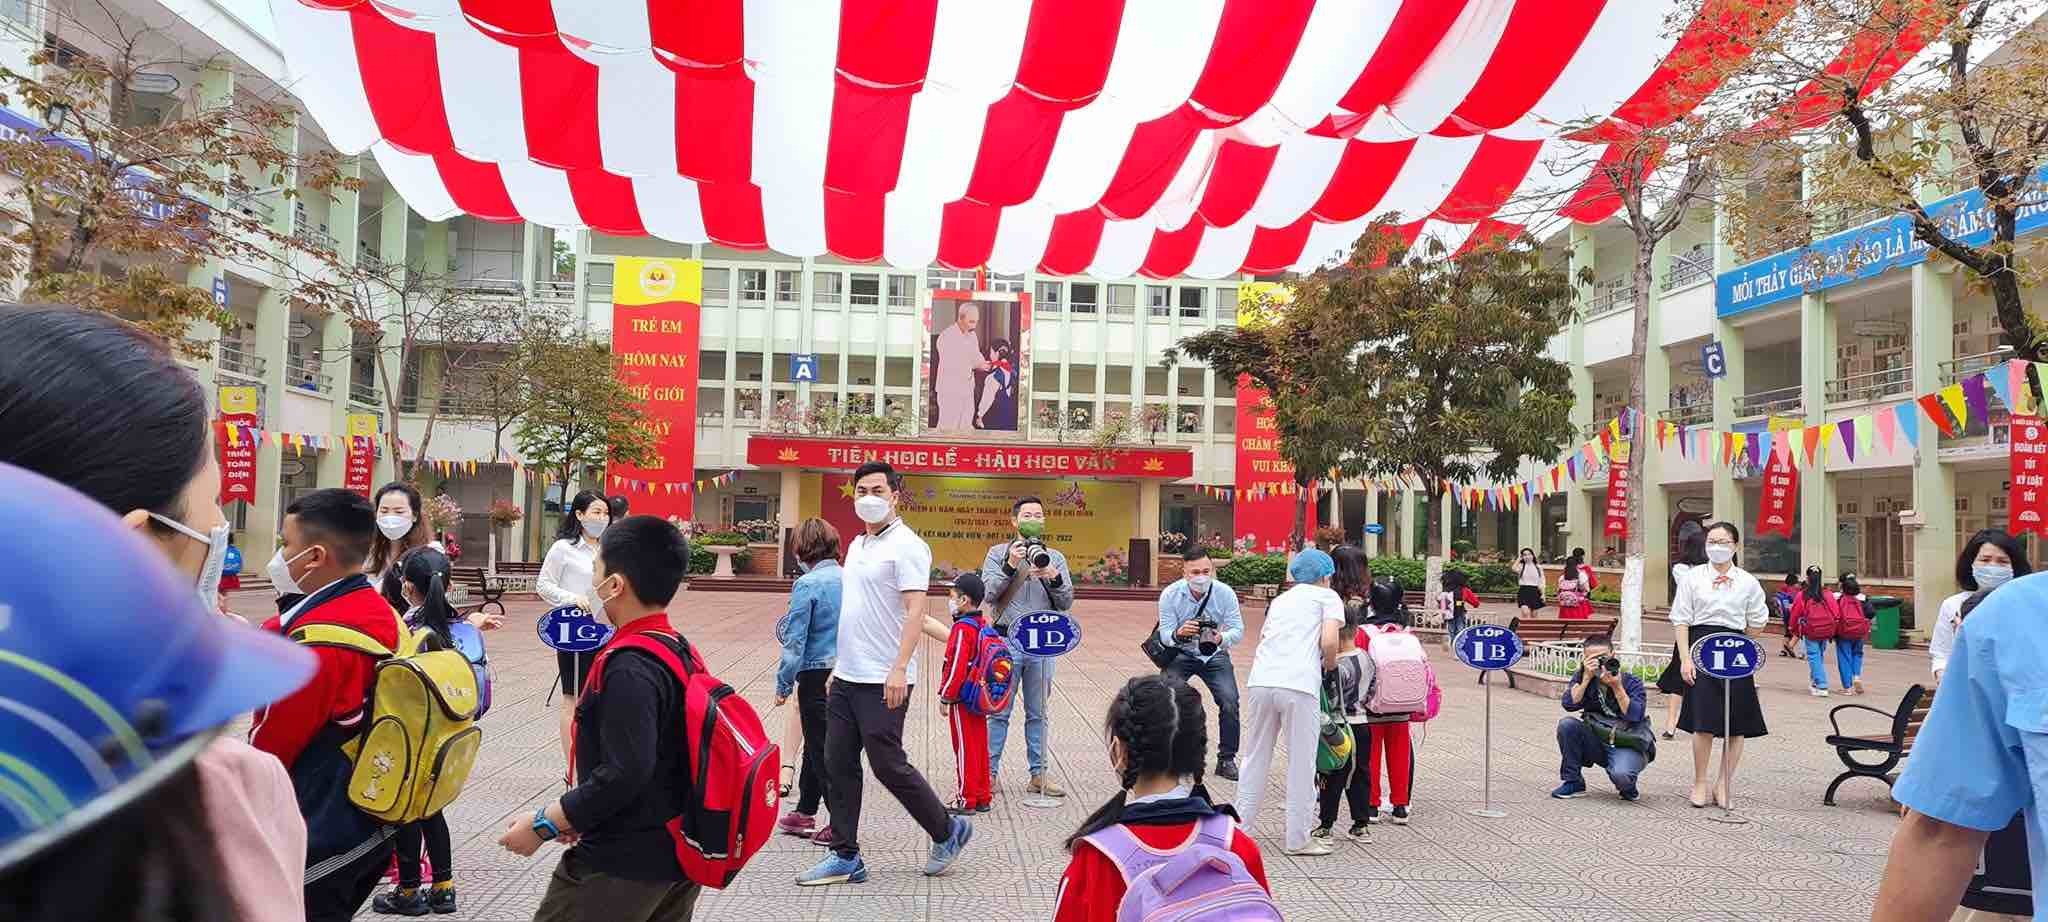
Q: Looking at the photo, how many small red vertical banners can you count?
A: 5